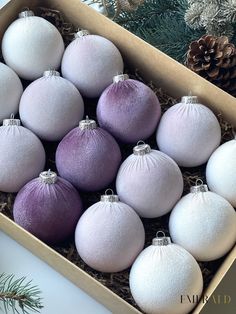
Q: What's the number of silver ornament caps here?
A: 12